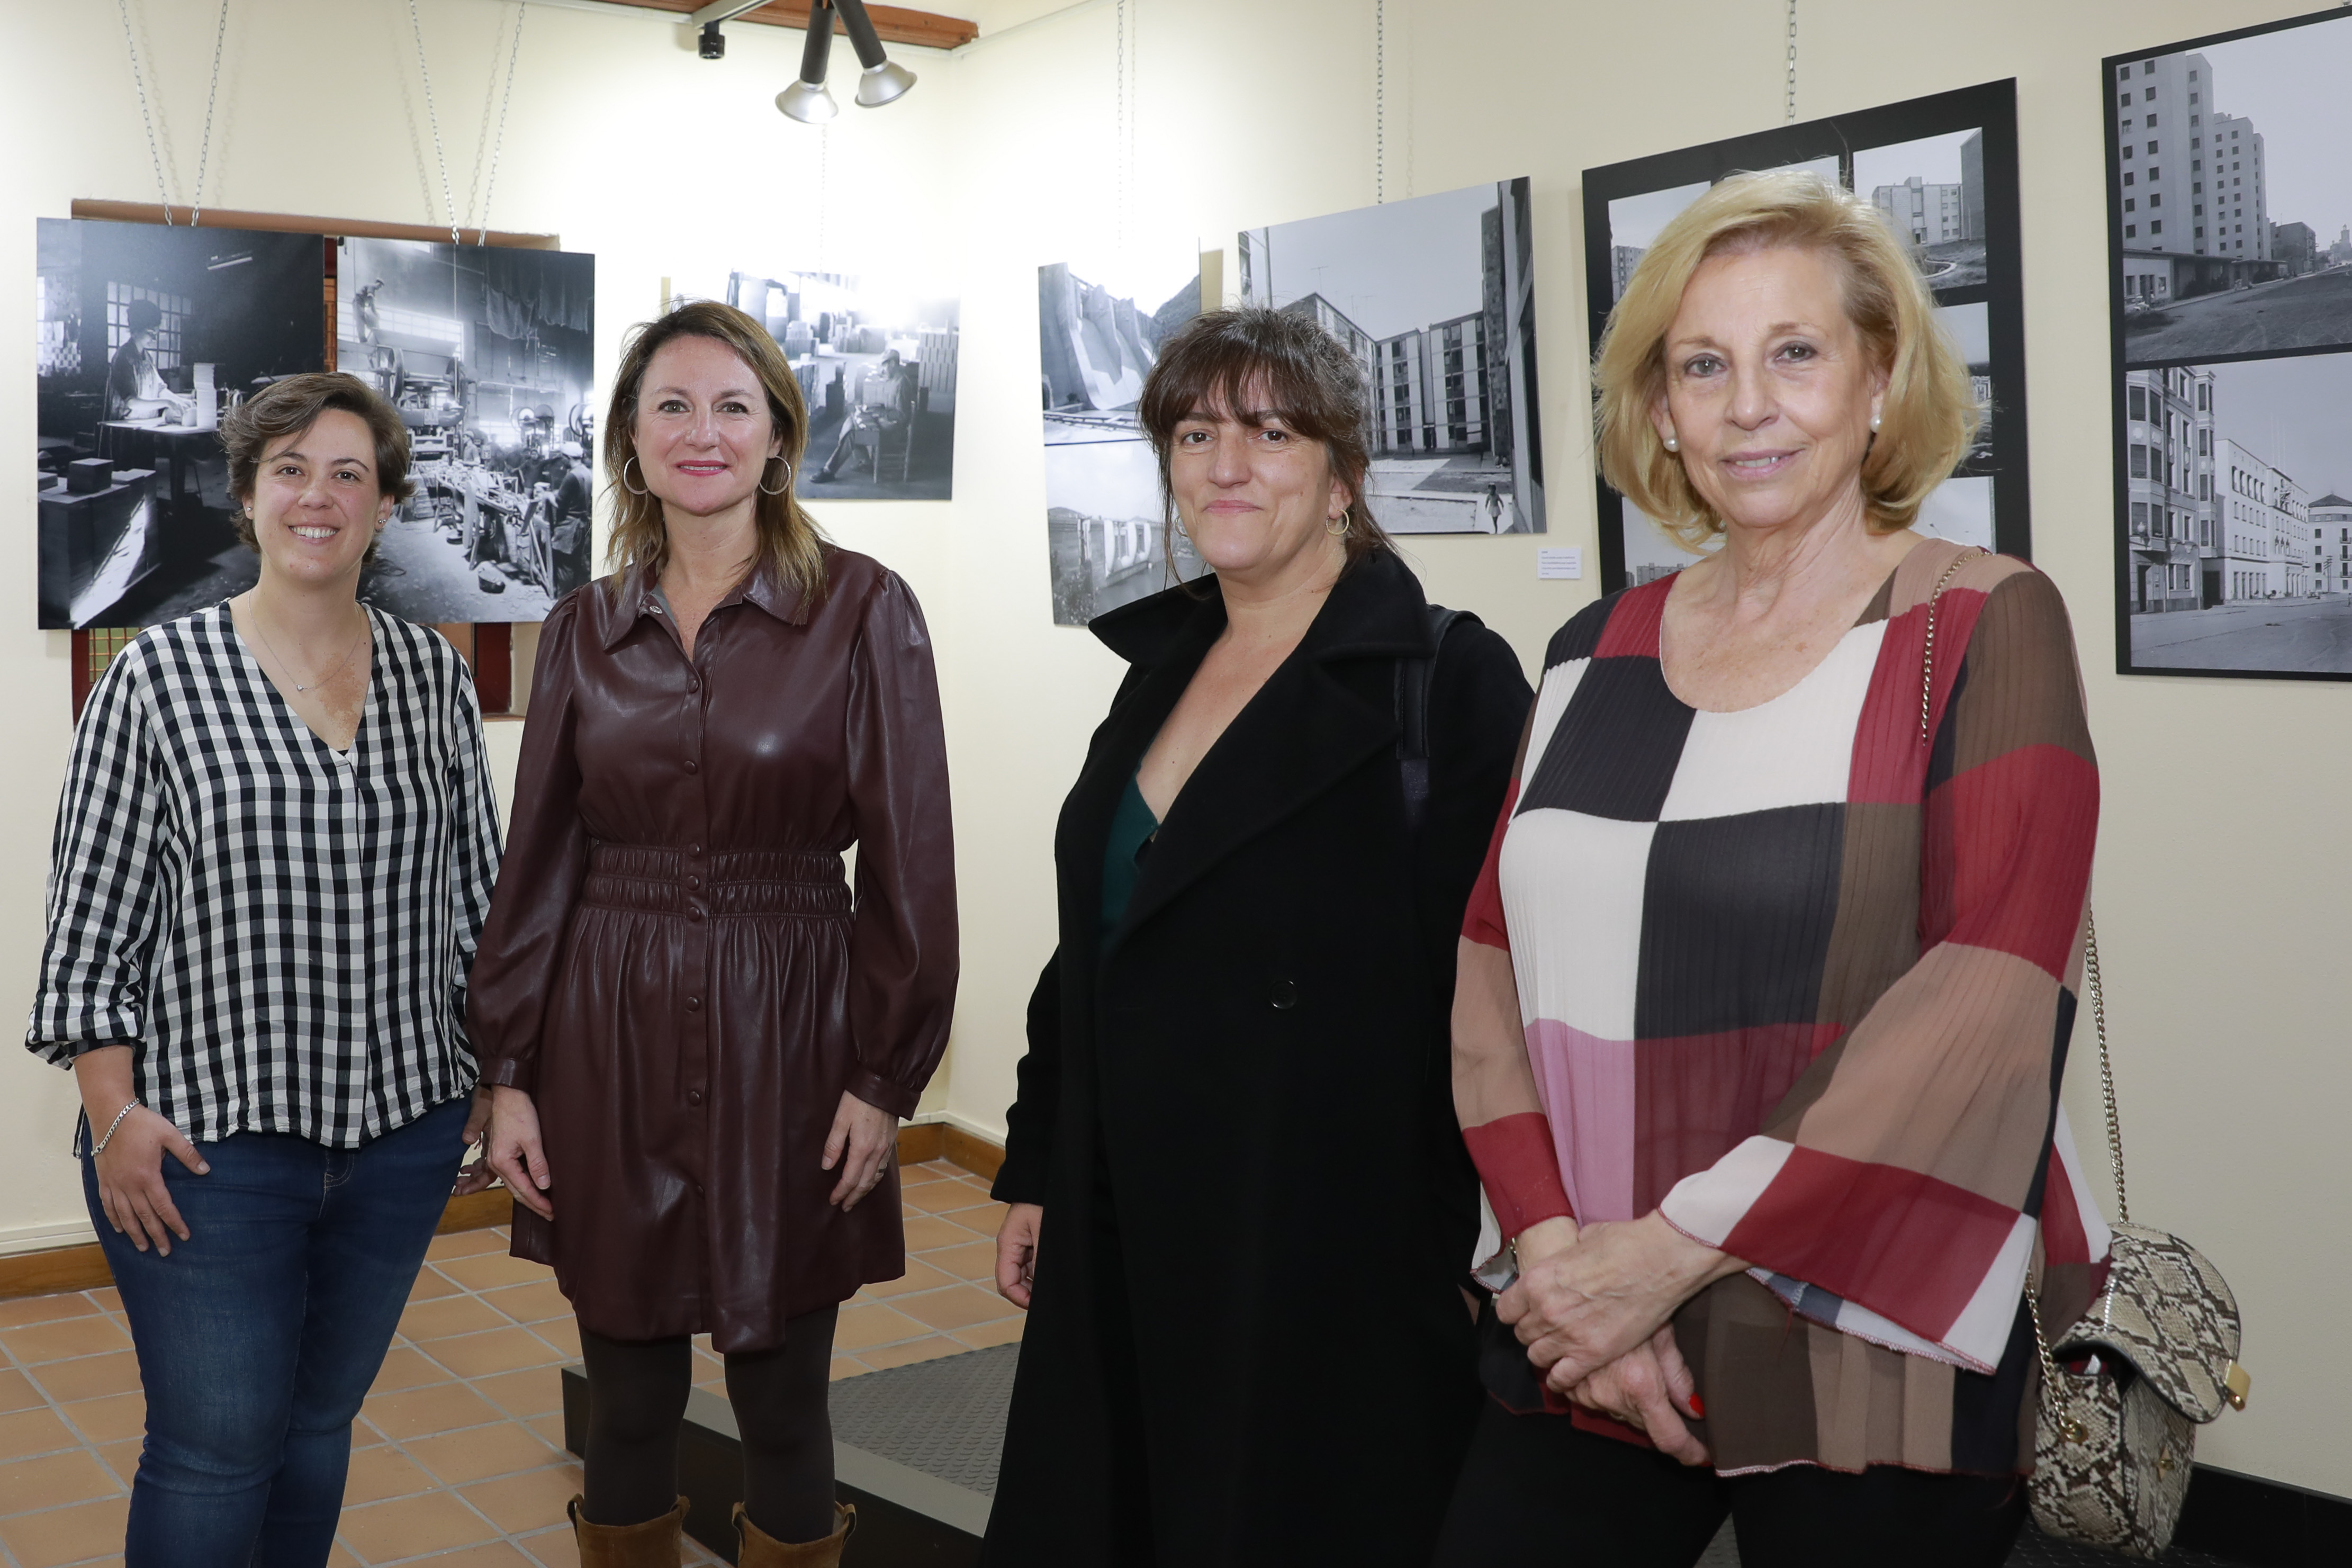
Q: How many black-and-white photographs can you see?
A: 14